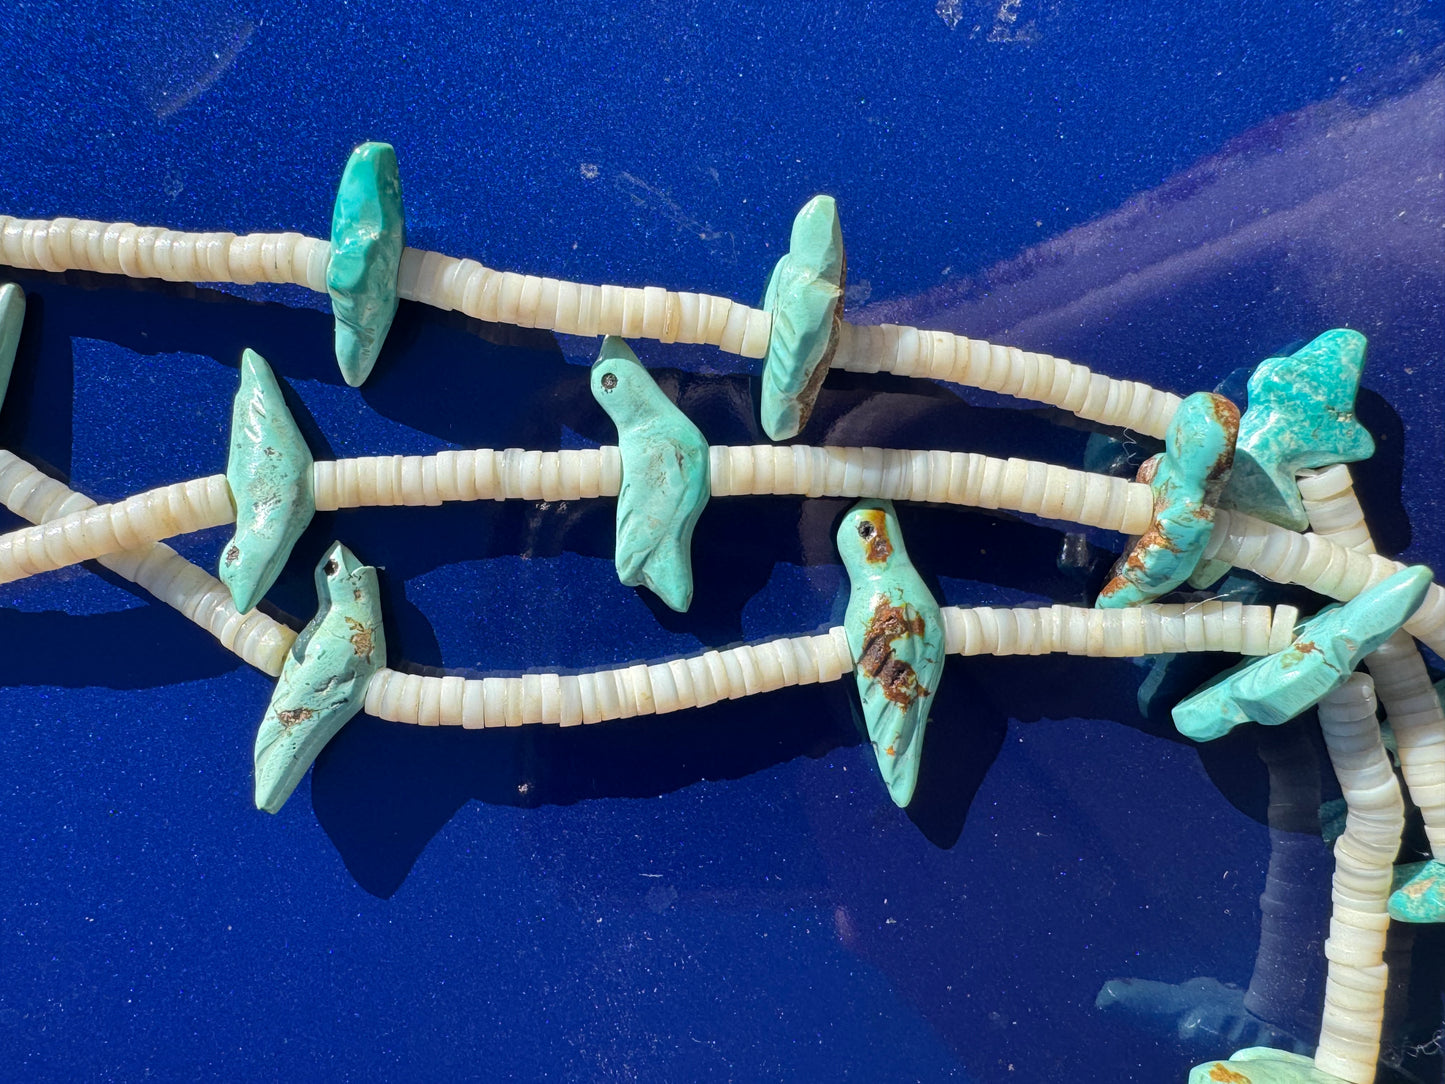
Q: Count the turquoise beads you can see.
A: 12